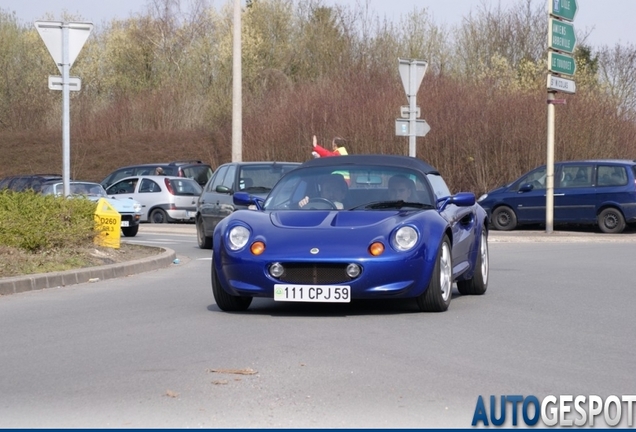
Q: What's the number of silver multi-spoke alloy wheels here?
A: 2